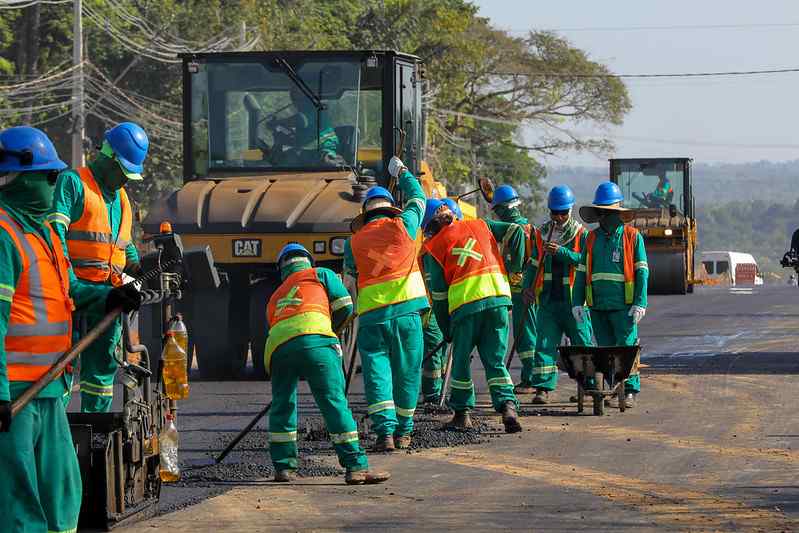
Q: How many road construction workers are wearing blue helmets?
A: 9